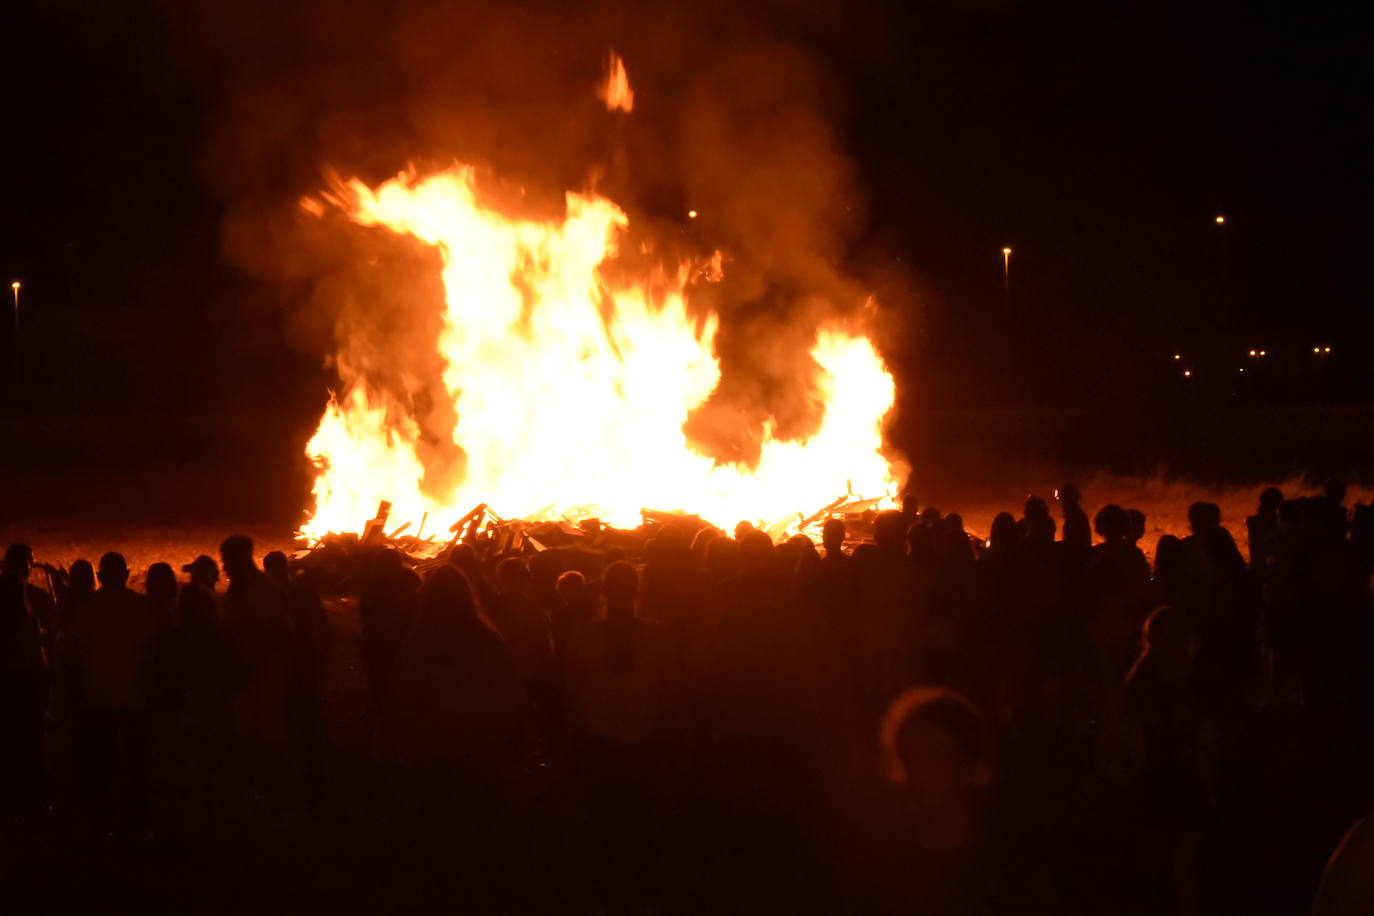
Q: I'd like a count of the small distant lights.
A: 11